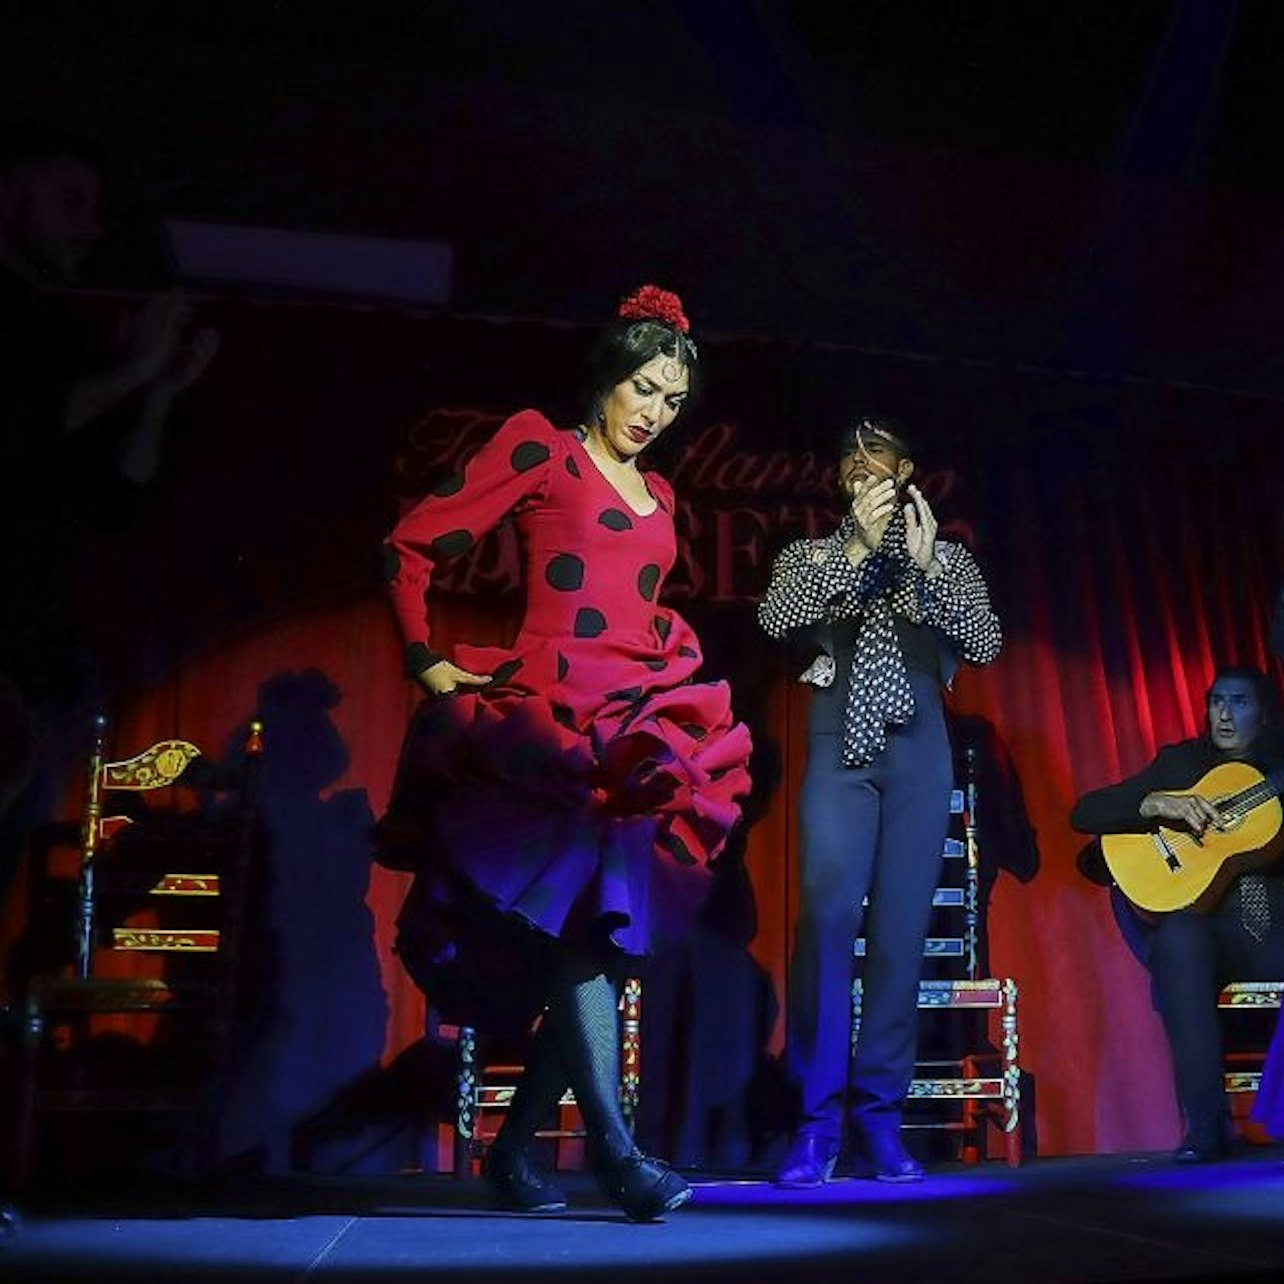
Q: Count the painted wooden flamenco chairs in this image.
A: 4